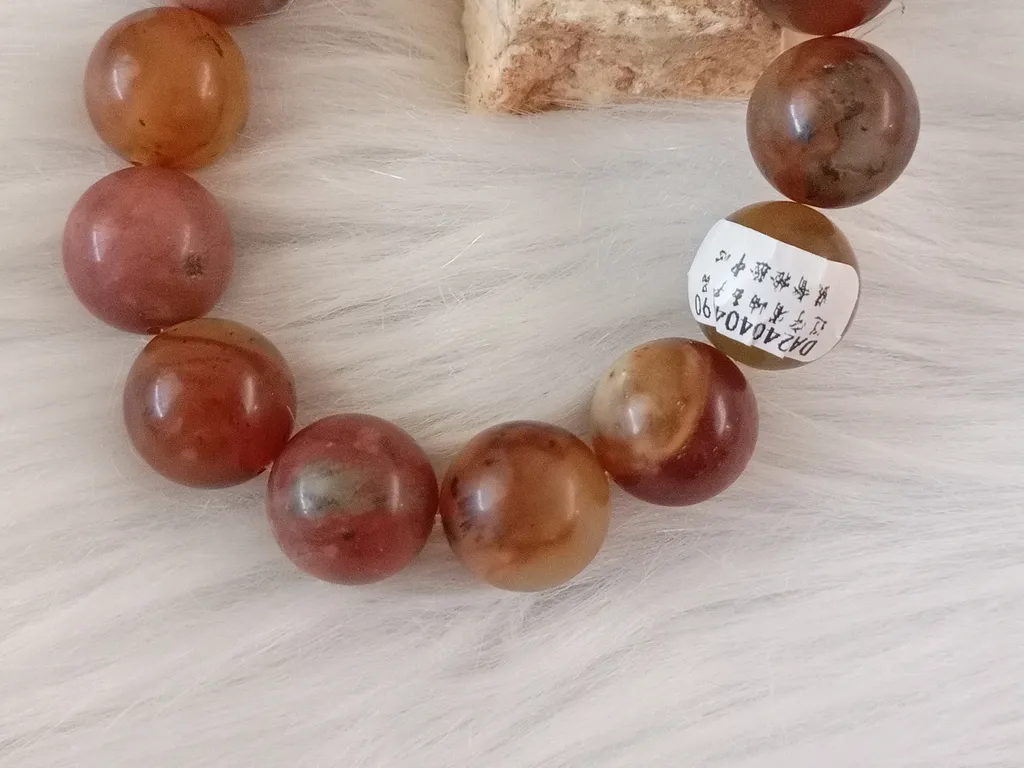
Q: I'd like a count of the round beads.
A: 10